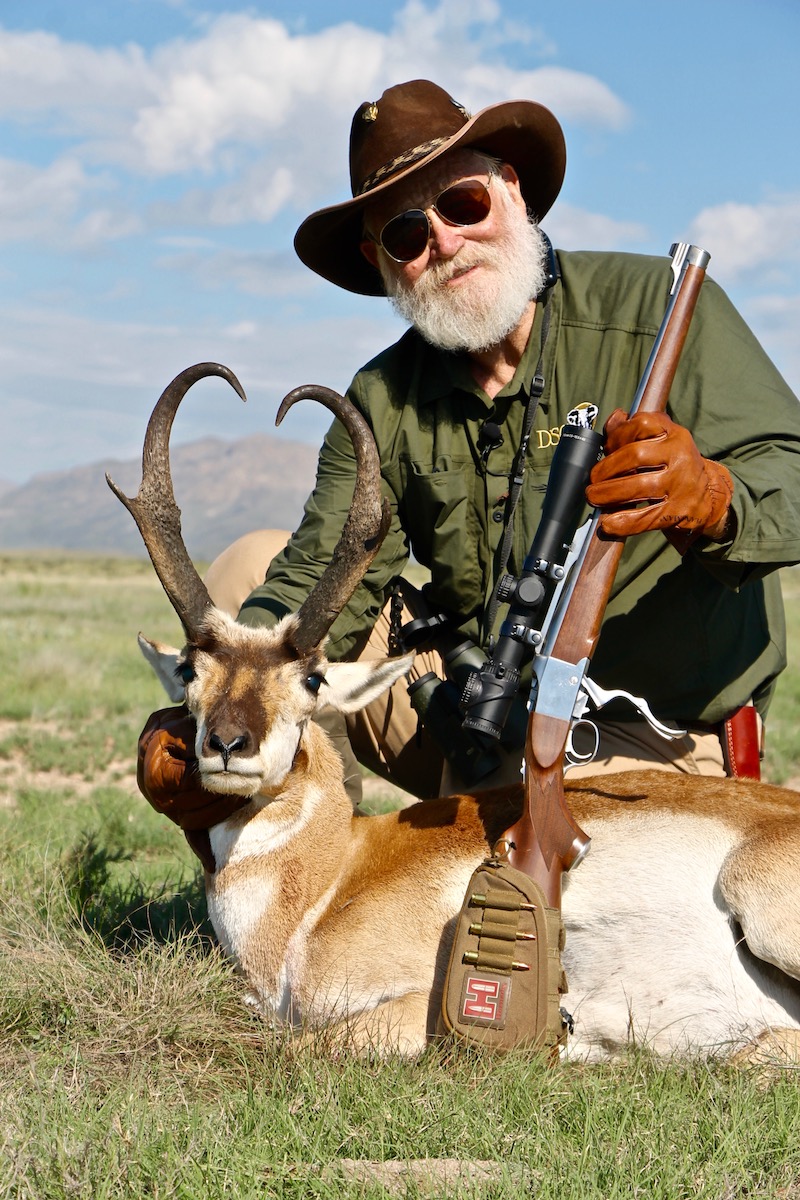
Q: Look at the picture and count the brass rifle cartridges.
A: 3